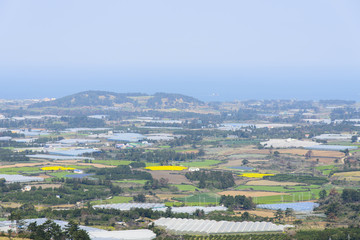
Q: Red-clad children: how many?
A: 0